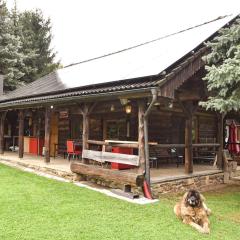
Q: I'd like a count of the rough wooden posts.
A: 7